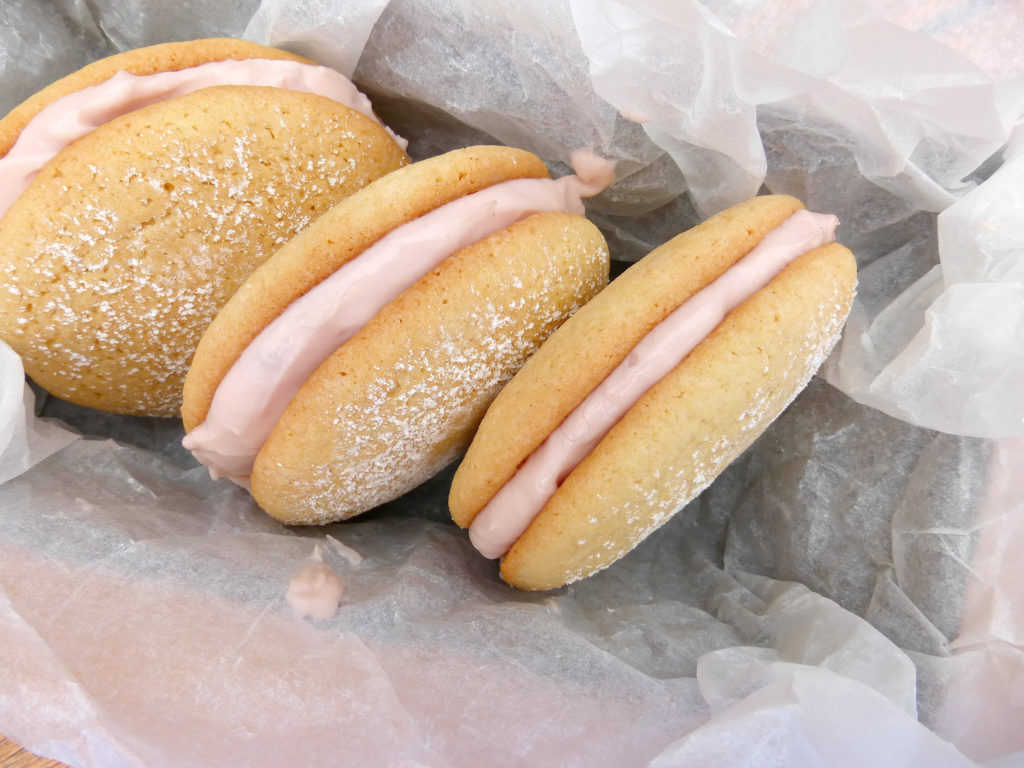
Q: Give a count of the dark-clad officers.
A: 0